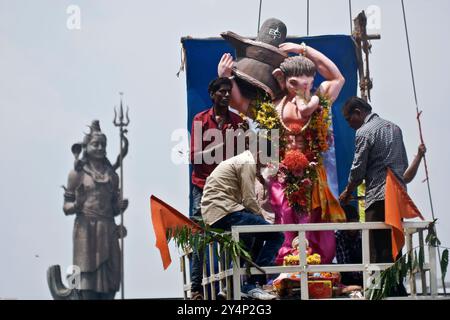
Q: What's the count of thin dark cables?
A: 4